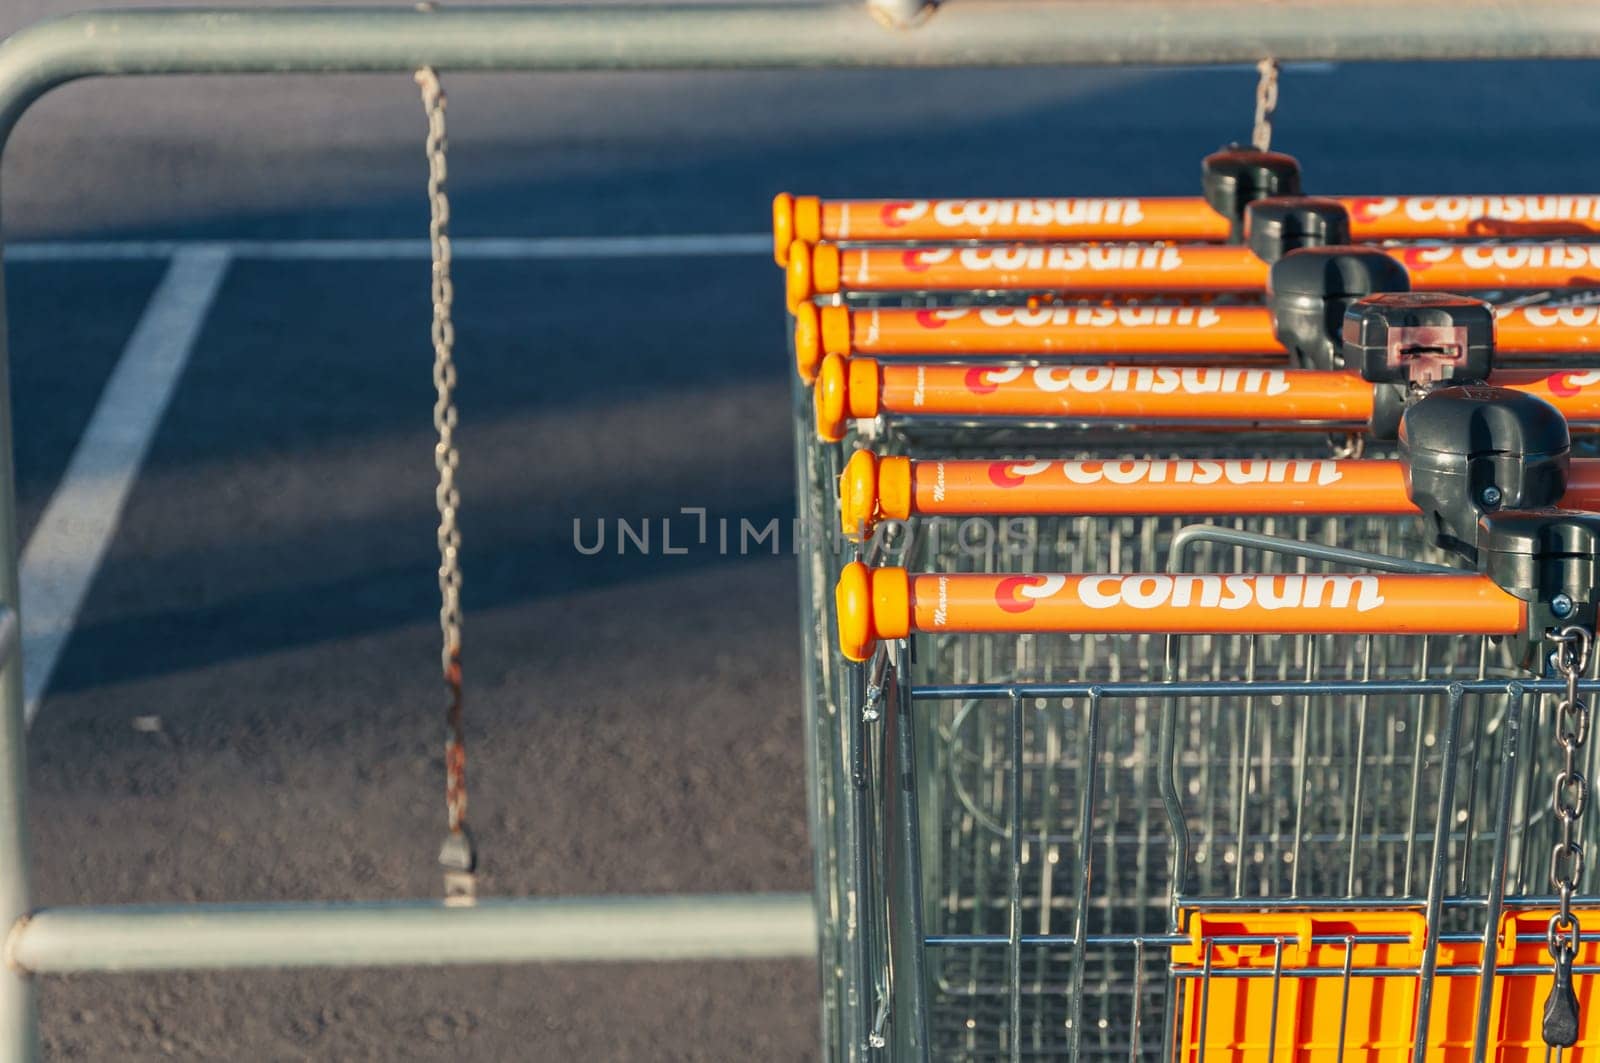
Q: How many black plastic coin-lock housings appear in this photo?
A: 6